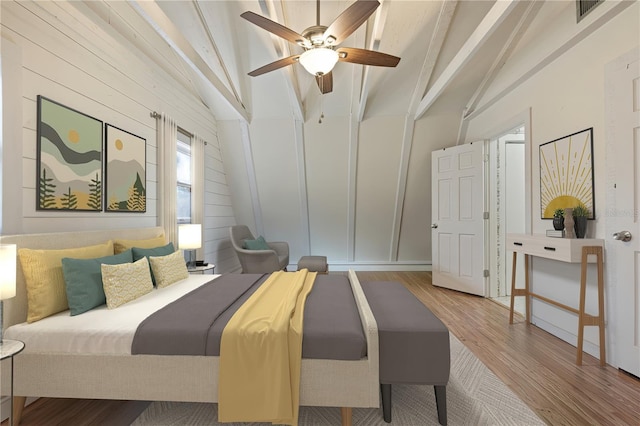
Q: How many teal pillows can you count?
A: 3